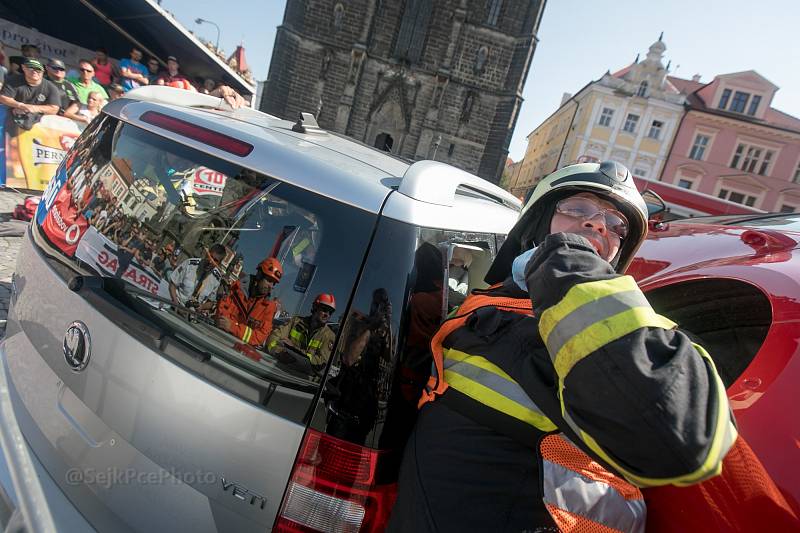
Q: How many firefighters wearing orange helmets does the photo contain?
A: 2